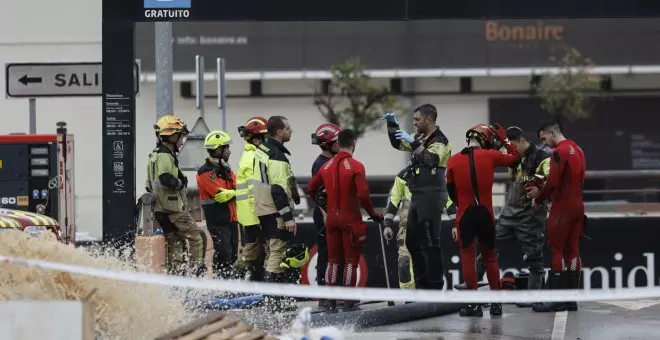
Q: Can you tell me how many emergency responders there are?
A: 11